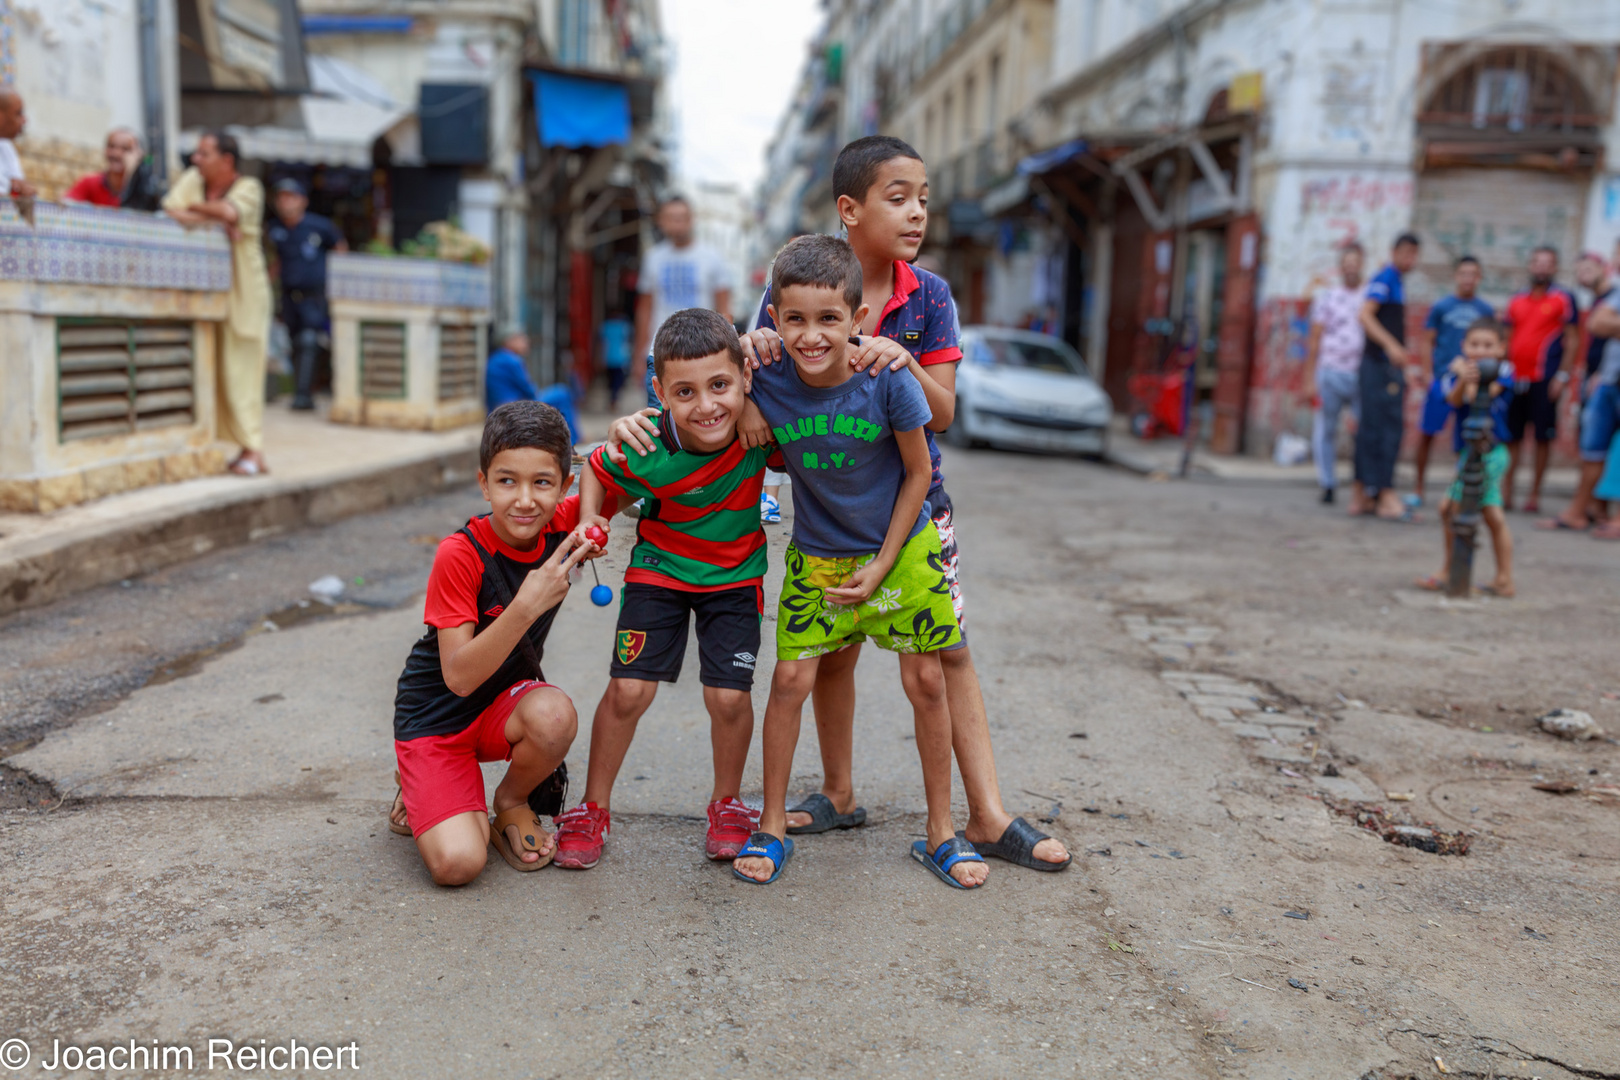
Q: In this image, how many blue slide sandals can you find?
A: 2